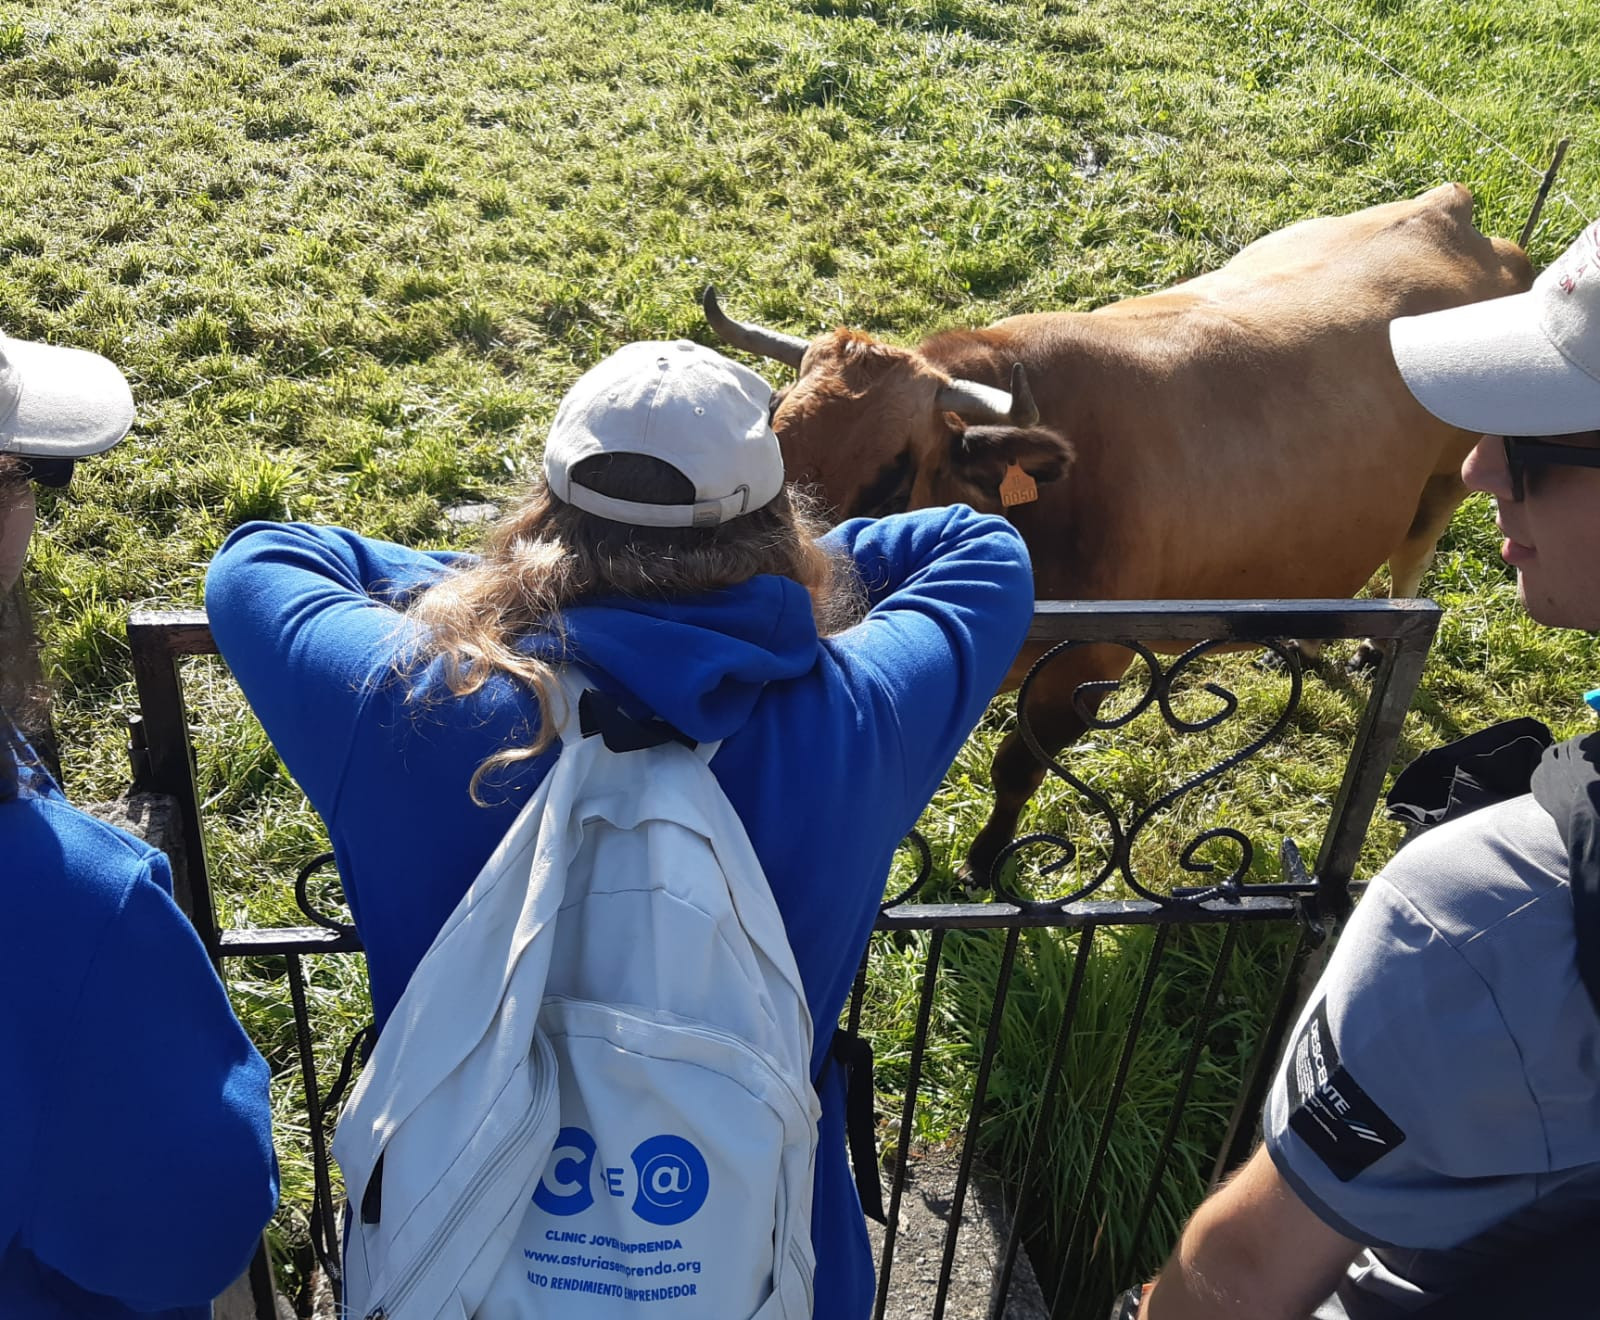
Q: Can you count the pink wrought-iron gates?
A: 0